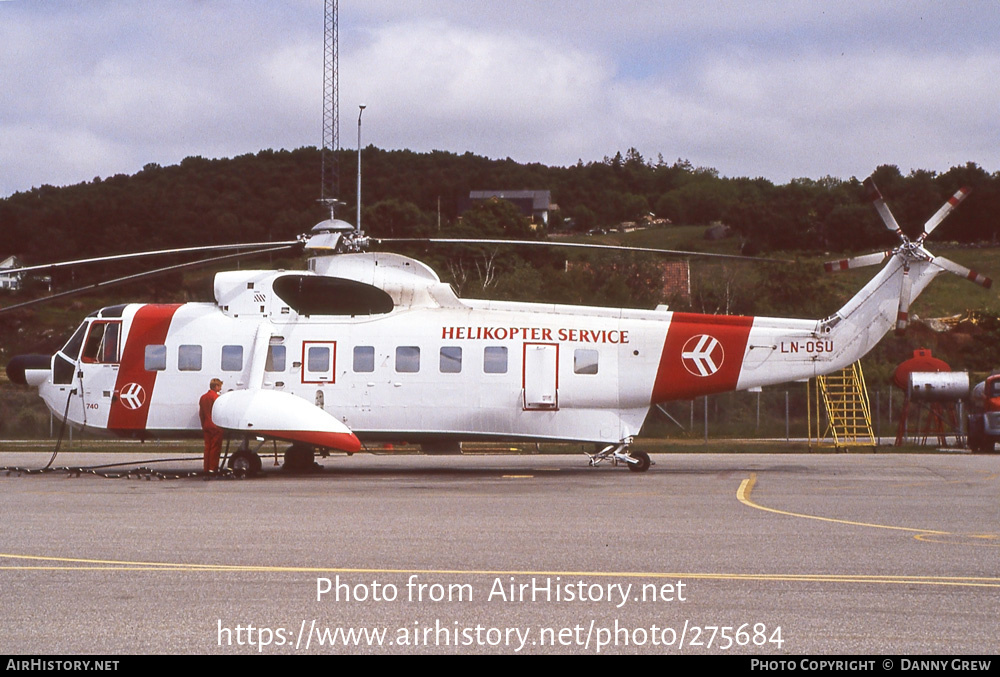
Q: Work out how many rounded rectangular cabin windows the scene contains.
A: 10